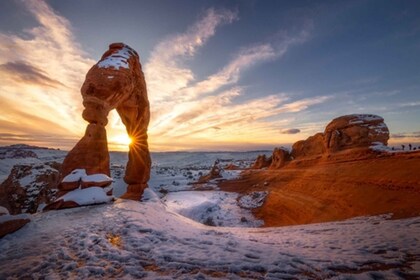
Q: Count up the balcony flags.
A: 0